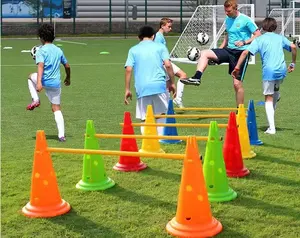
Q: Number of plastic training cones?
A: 10